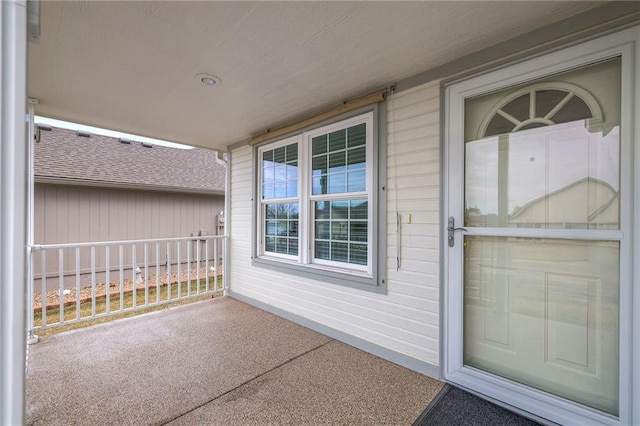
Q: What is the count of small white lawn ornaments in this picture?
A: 3